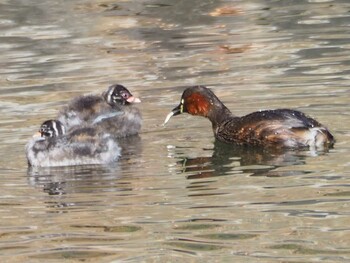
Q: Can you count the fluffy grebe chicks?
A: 2